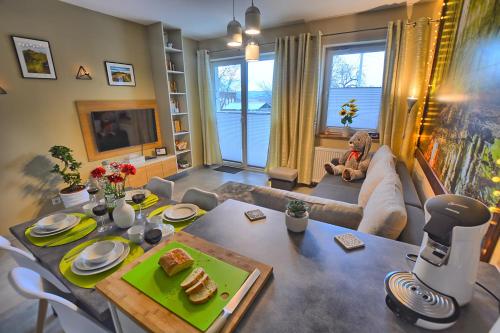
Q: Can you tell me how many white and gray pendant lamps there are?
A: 3